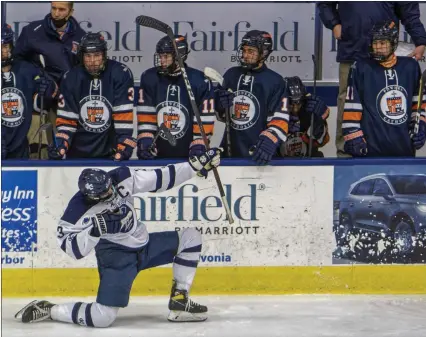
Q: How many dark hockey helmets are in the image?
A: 7